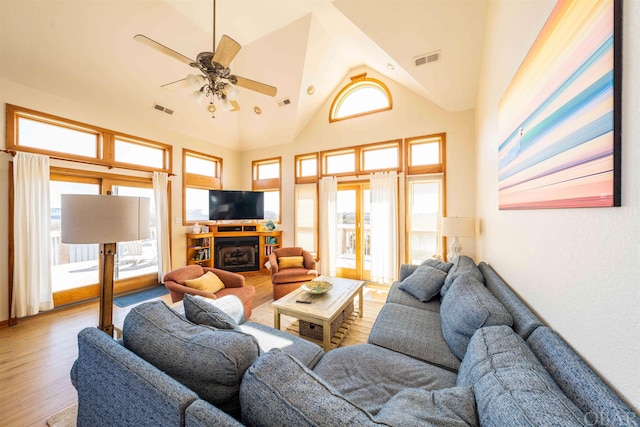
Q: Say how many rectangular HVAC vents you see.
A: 3